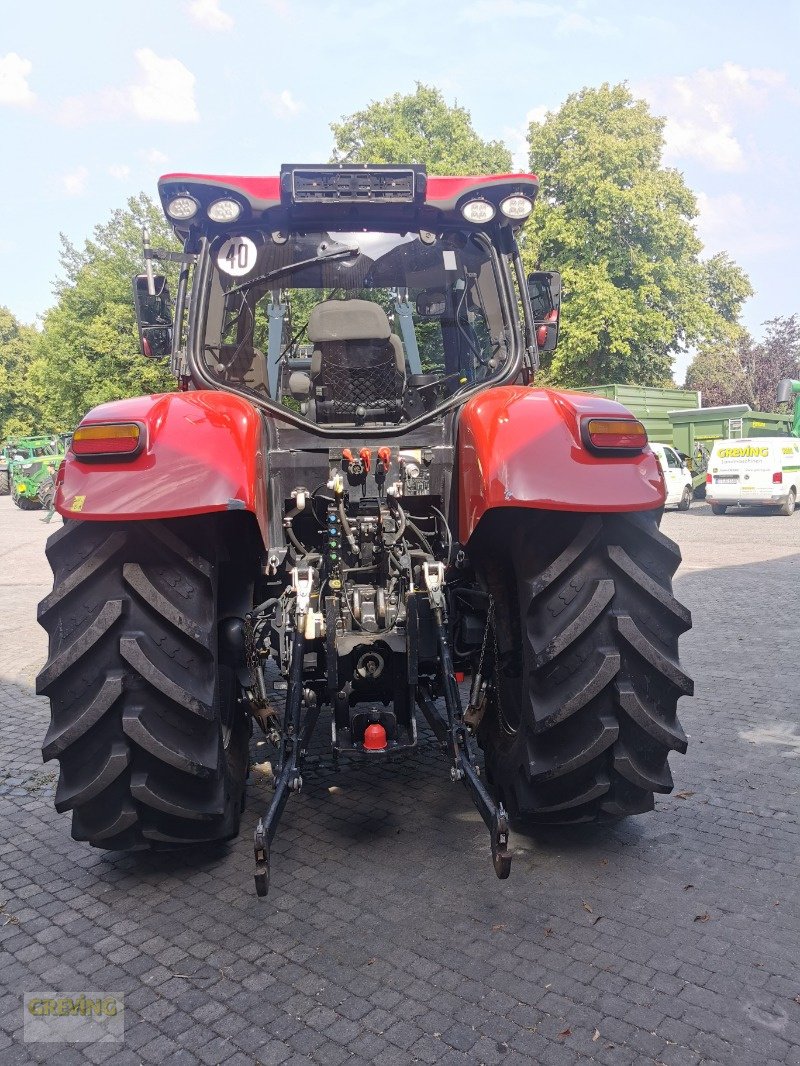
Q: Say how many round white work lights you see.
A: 4